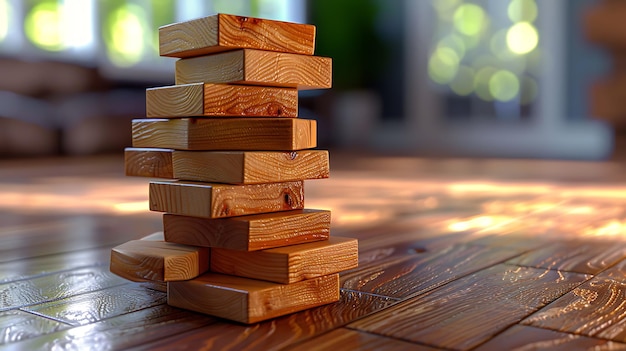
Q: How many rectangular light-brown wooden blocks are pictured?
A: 10